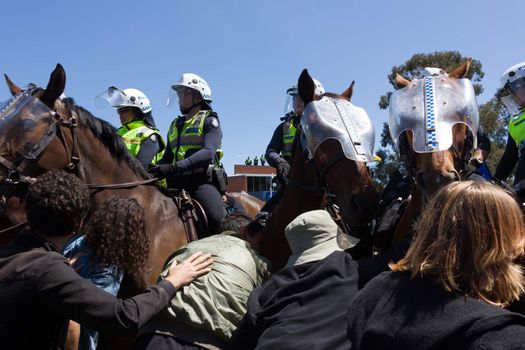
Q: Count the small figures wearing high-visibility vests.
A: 3